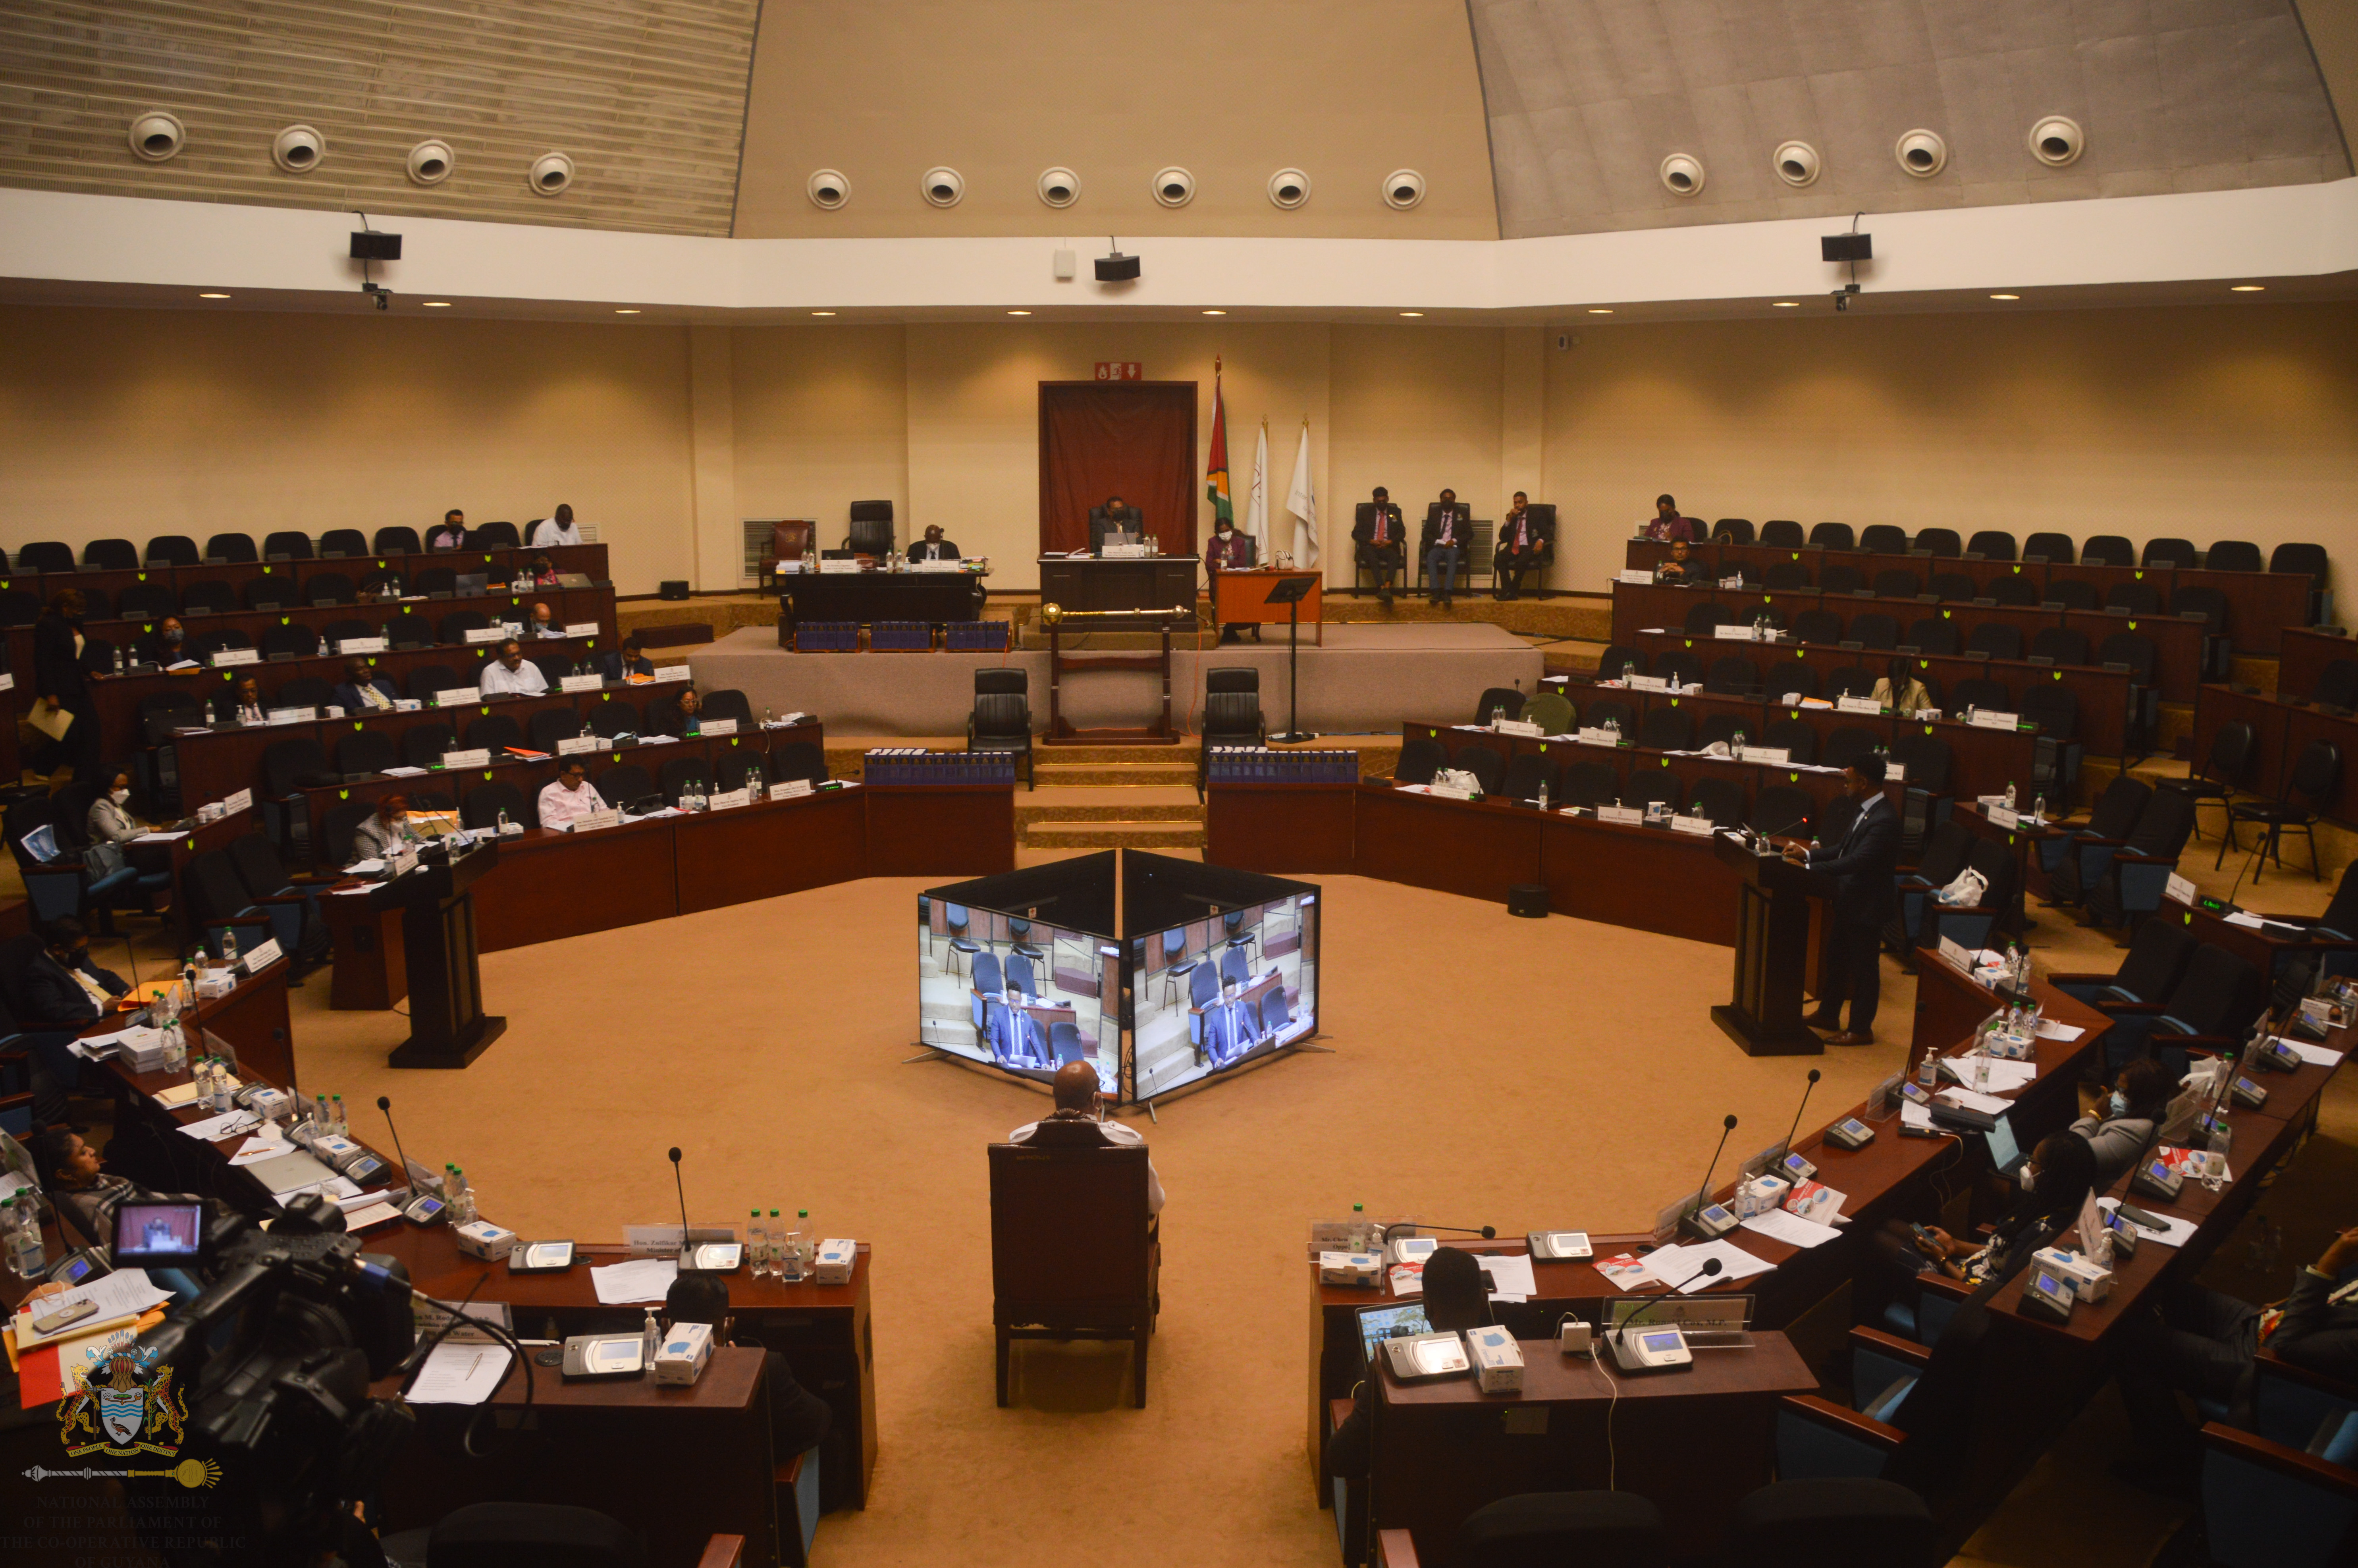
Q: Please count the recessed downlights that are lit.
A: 11